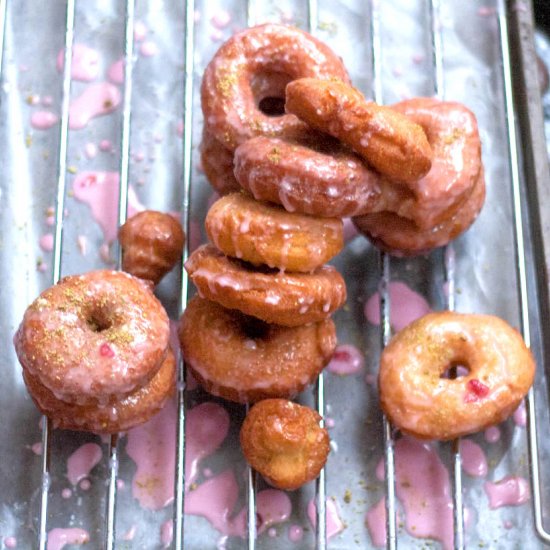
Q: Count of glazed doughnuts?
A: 12